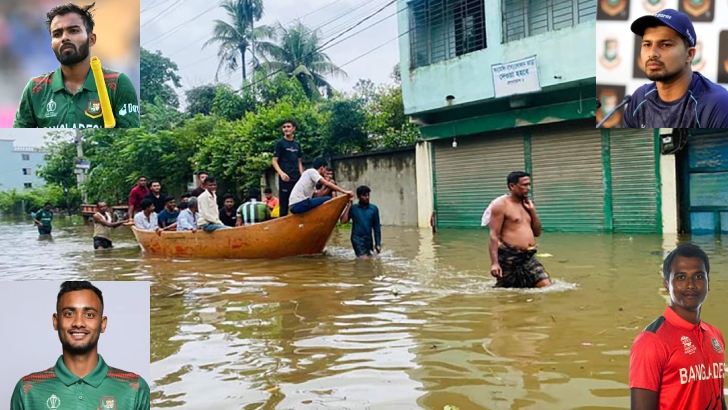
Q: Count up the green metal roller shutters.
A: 3